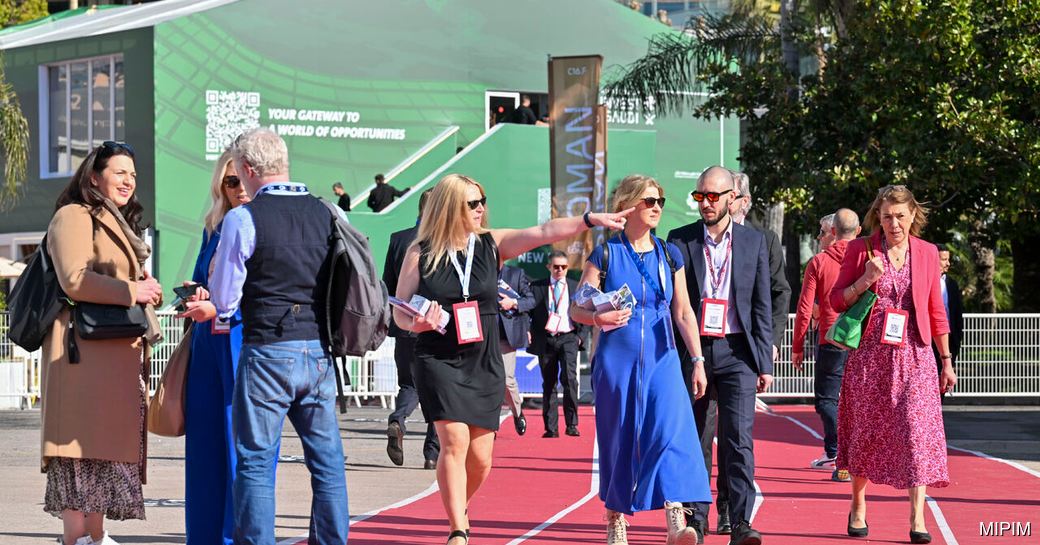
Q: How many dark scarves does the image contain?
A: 1